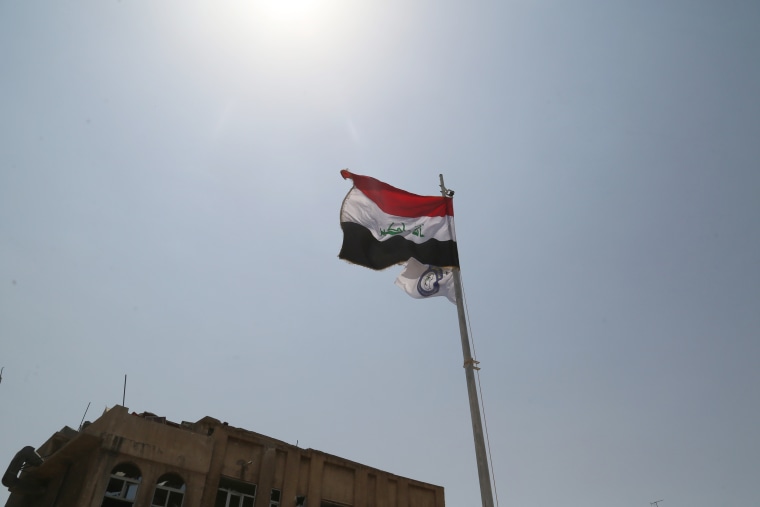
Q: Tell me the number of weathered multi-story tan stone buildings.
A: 1